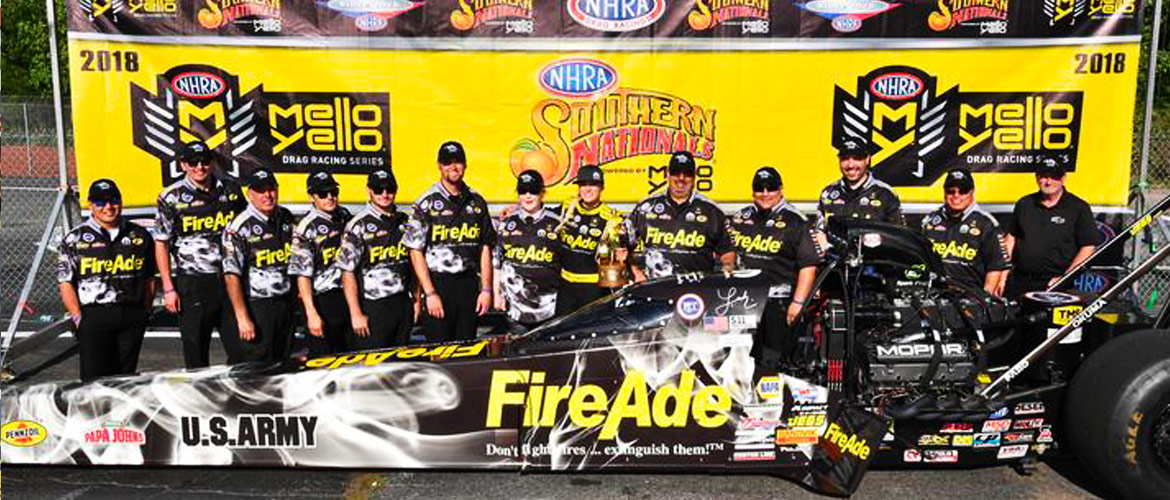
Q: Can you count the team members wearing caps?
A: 13